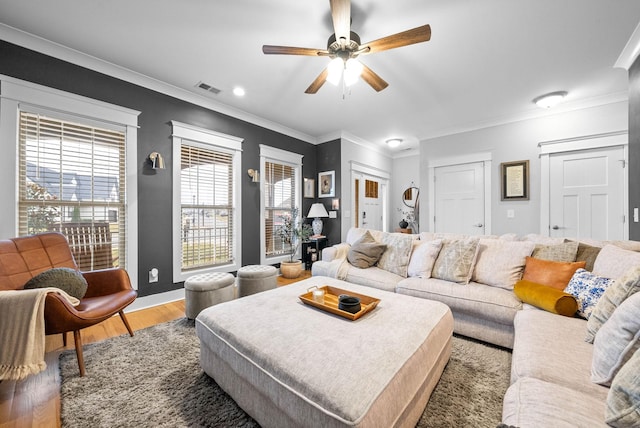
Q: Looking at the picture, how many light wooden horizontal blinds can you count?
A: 3